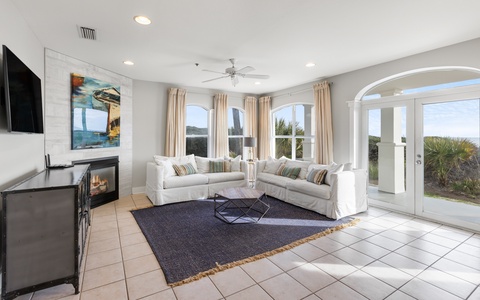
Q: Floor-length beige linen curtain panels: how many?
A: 5